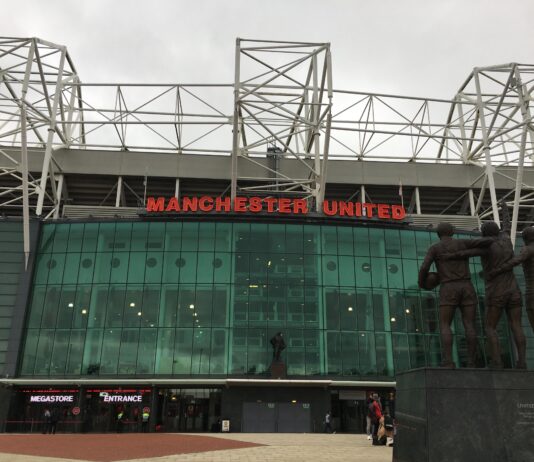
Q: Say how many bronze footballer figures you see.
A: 3